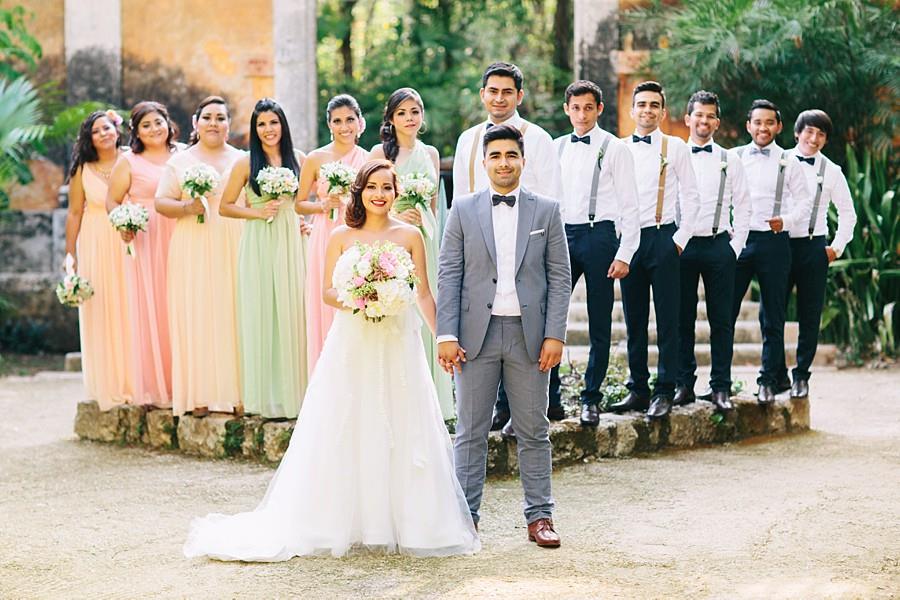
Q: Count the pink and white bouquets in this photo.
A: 1